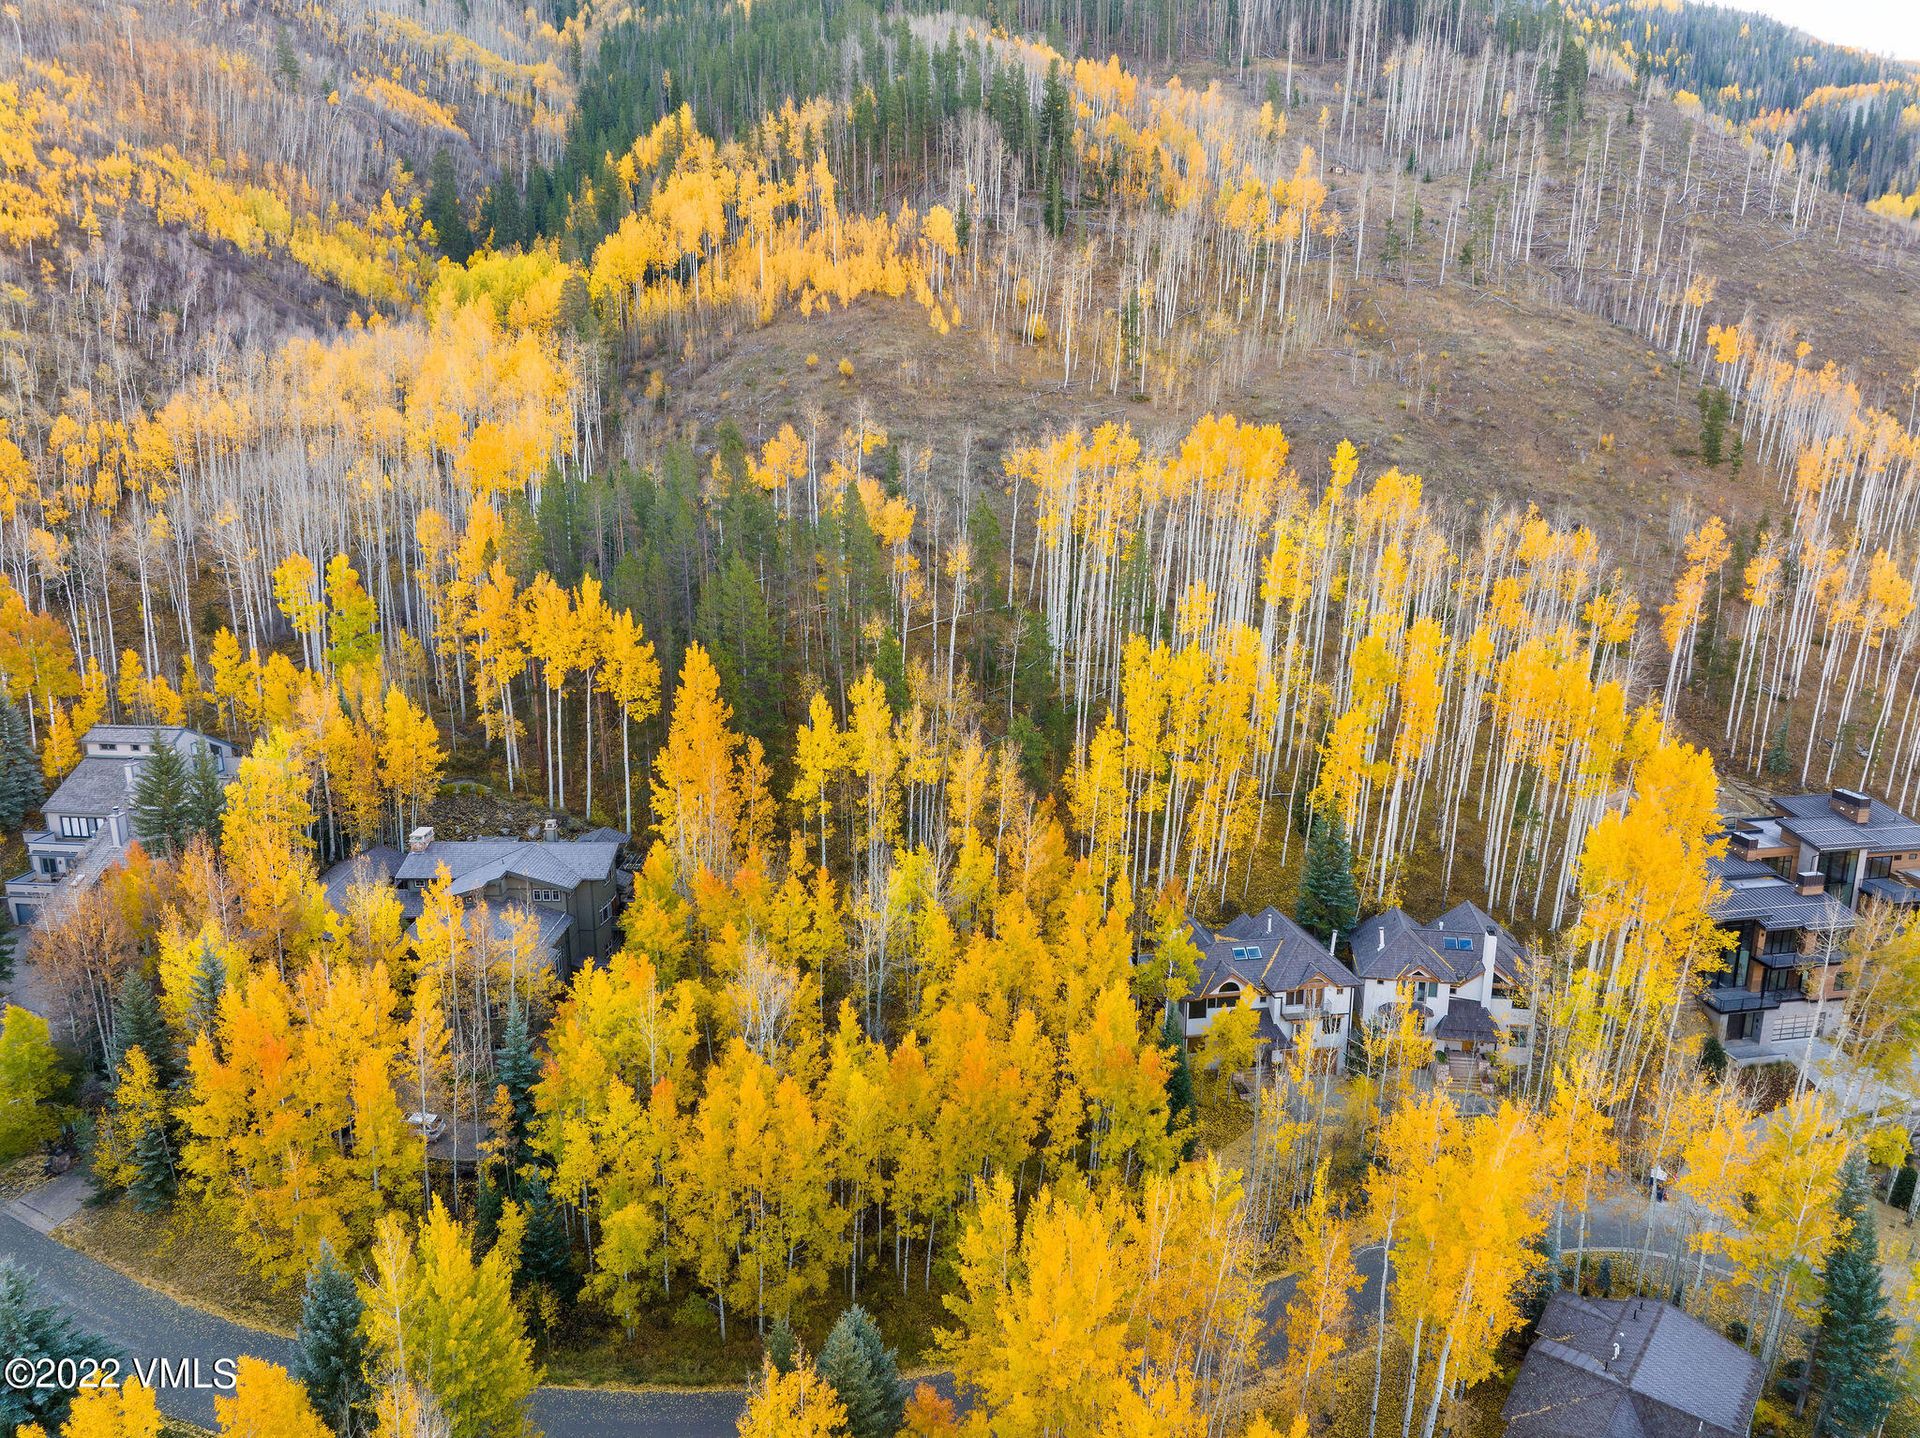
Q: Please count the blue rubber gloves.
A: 0